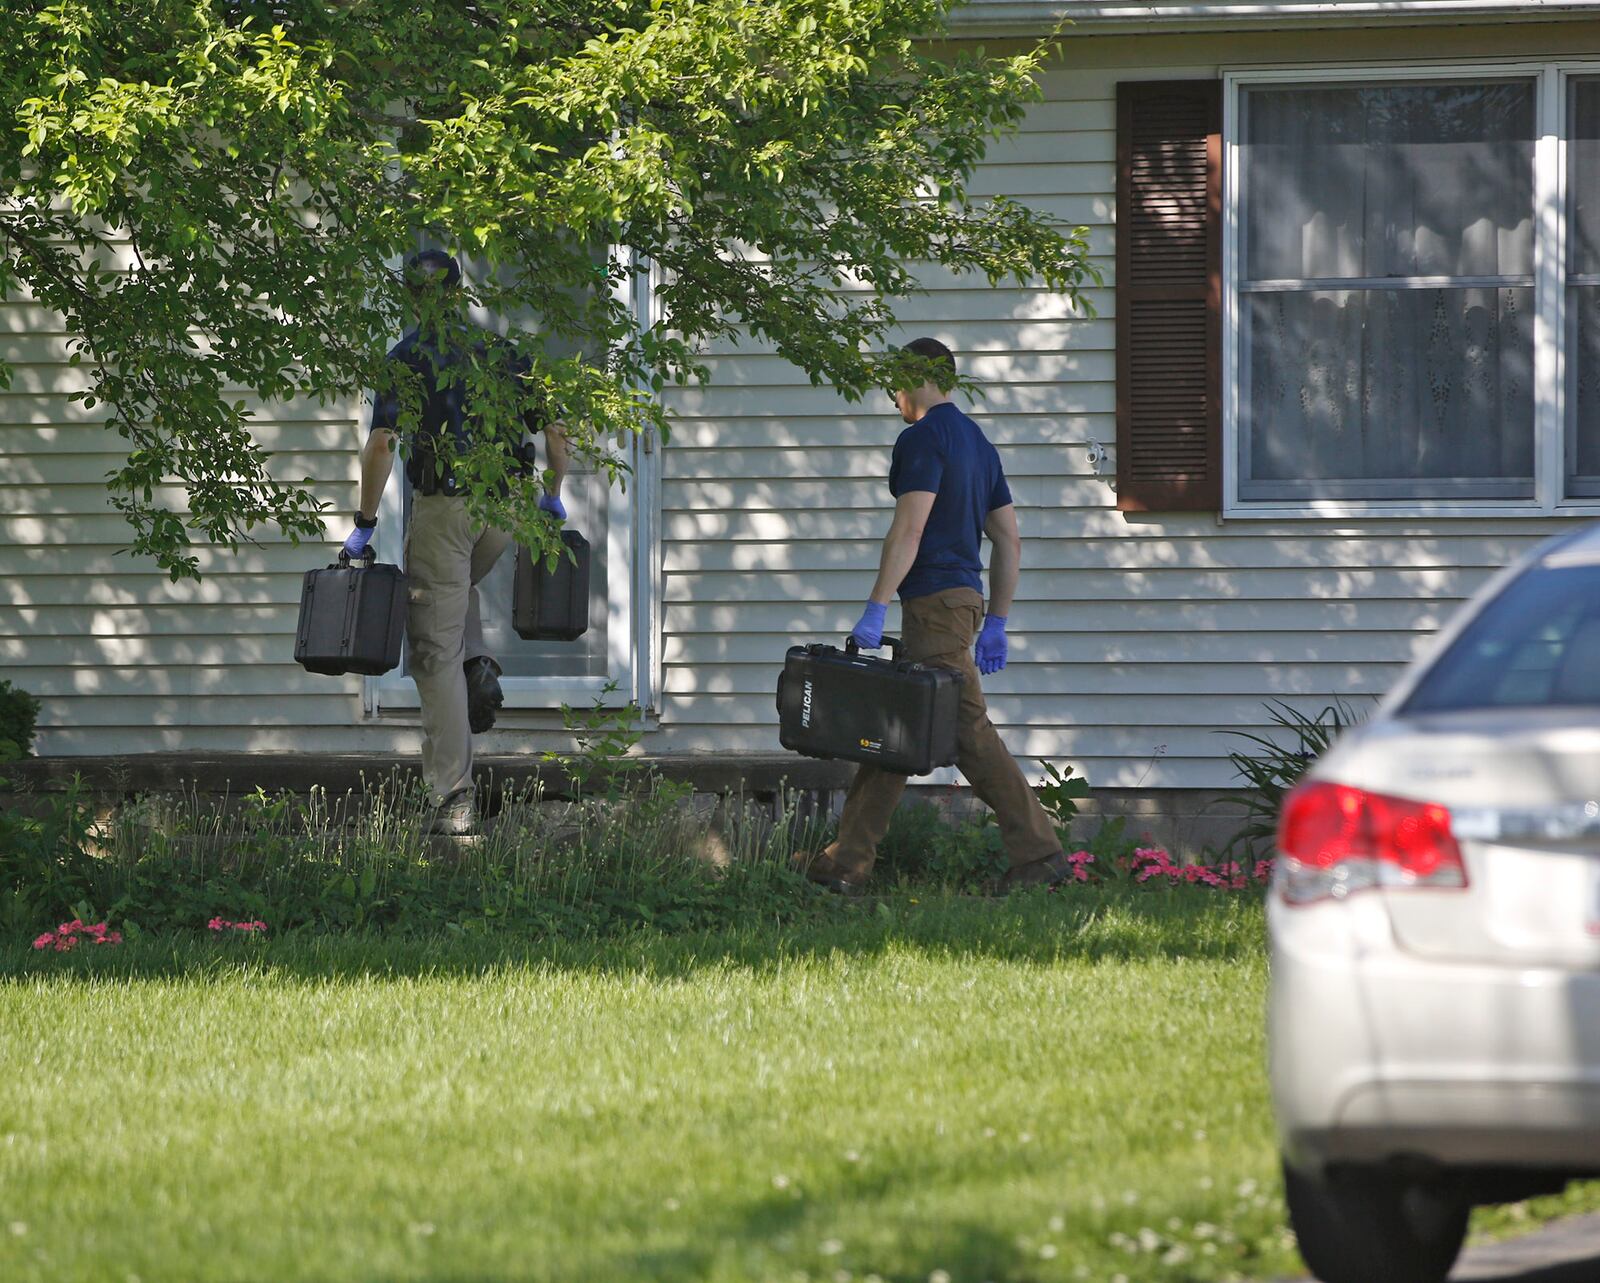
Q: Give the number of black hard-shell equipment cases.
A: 3